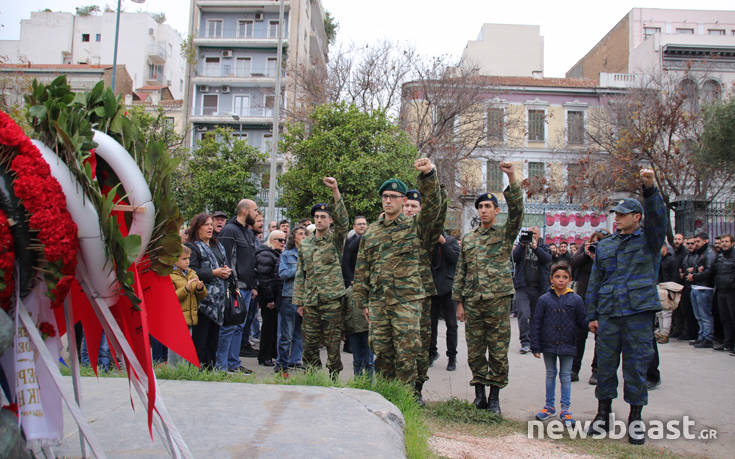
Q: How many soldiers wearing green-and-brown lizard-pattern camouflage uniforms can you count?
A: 4